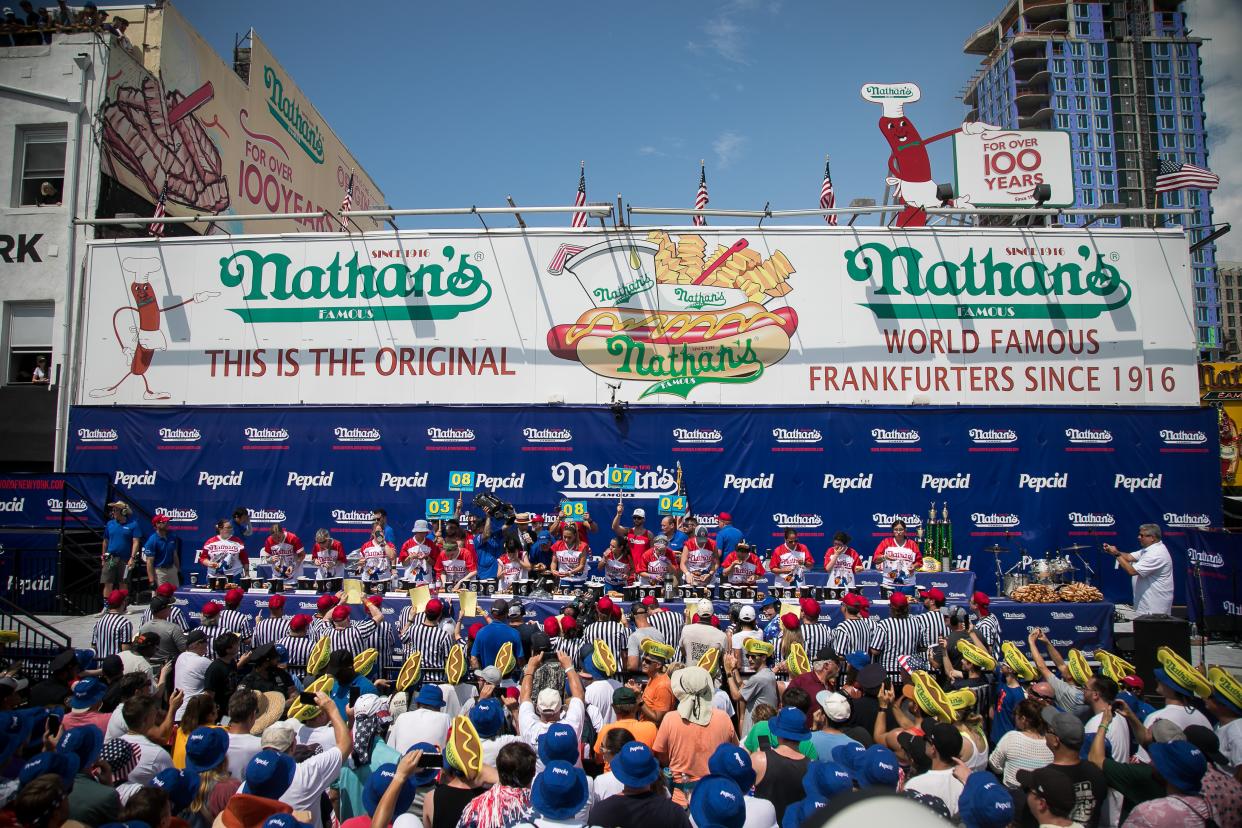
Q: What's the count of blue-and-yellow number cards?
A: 5